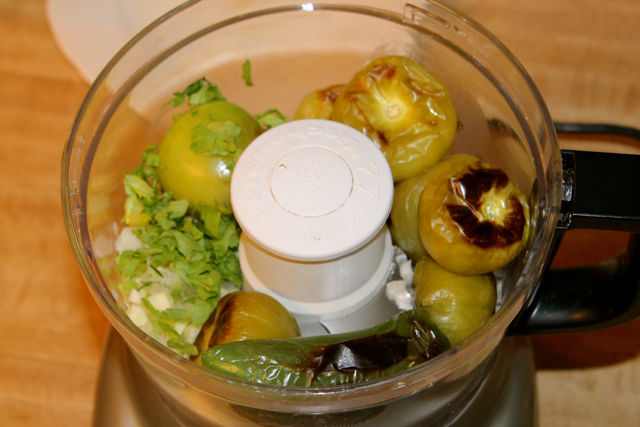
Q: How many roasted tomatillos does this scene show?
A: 7